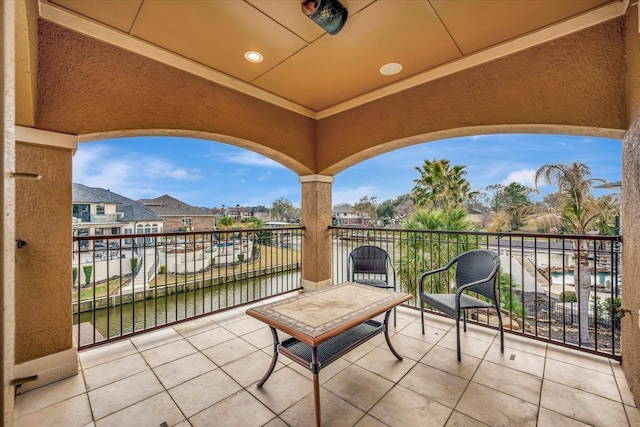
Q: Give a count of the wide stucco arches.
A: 2